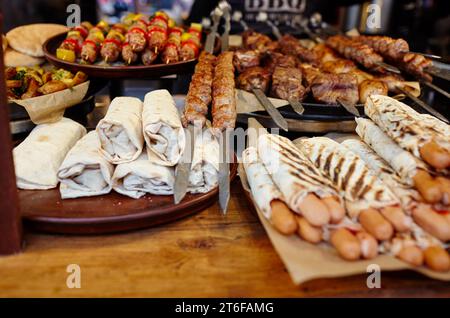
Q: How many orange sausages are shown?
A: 14